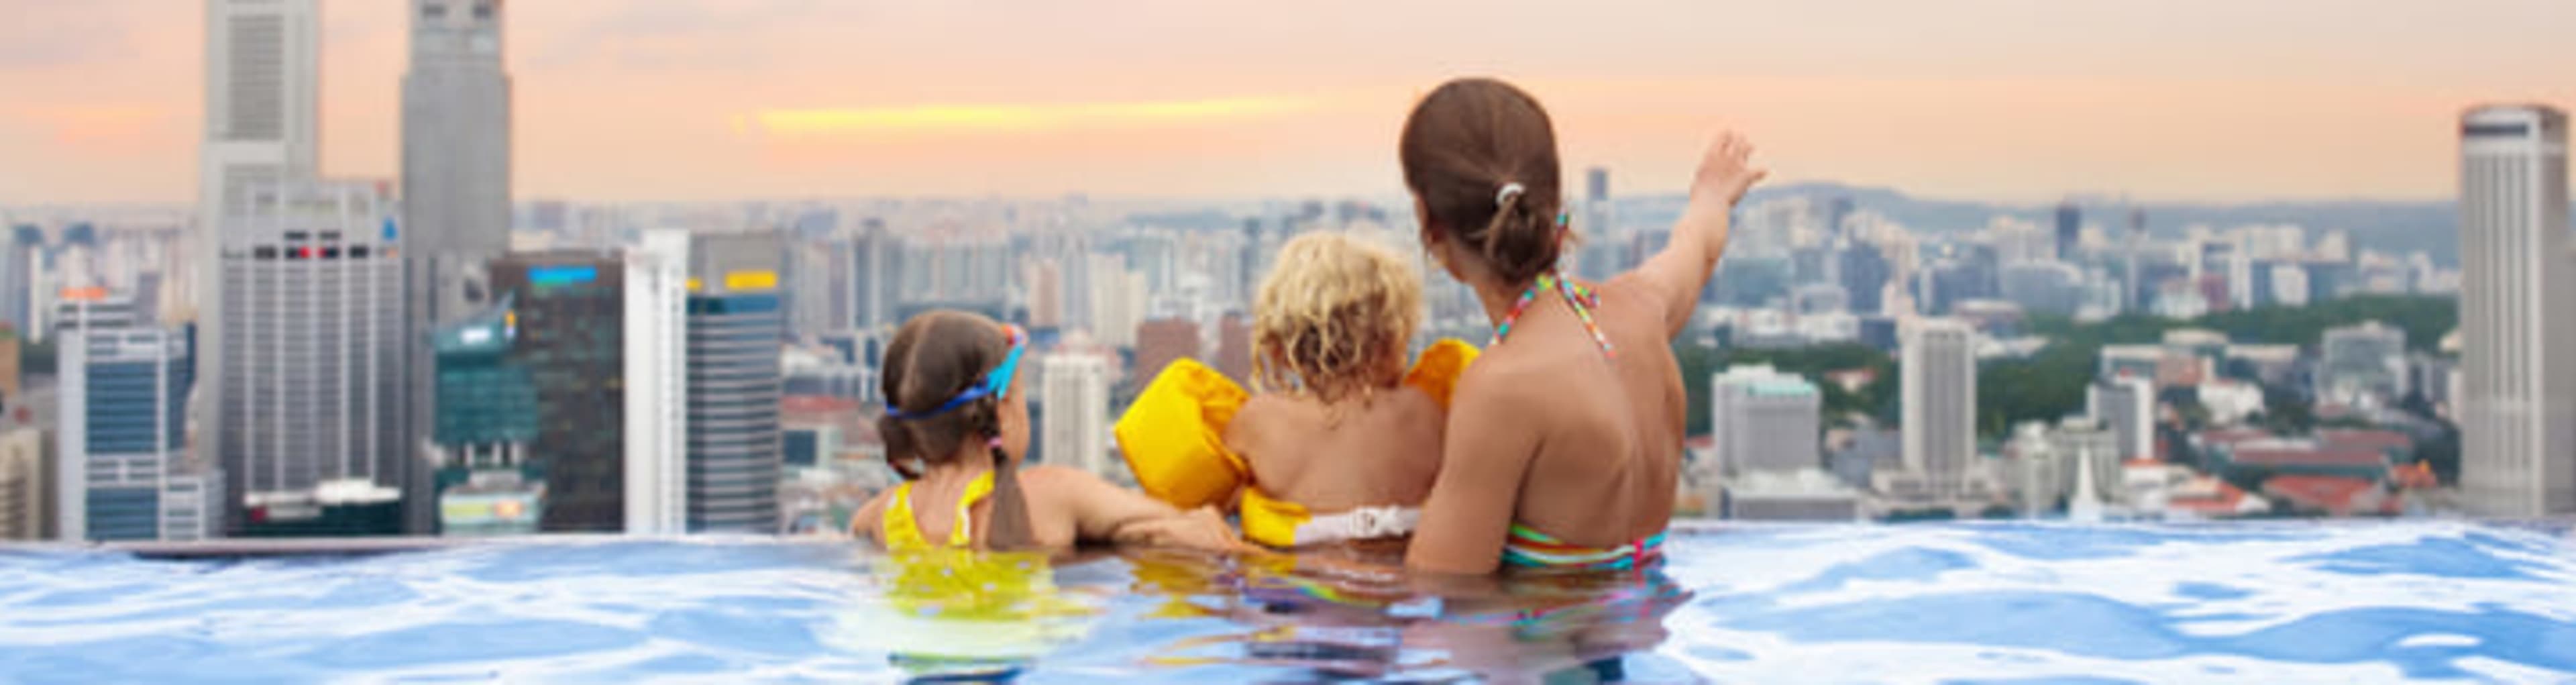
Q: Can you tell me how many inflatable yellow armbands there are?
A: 2